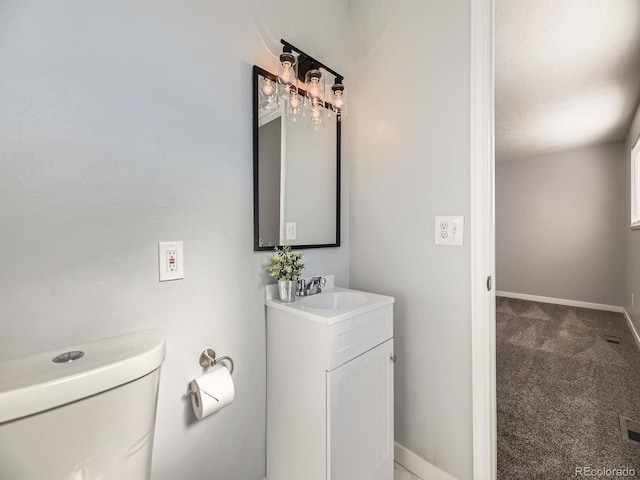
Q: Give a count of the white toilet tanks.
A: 1